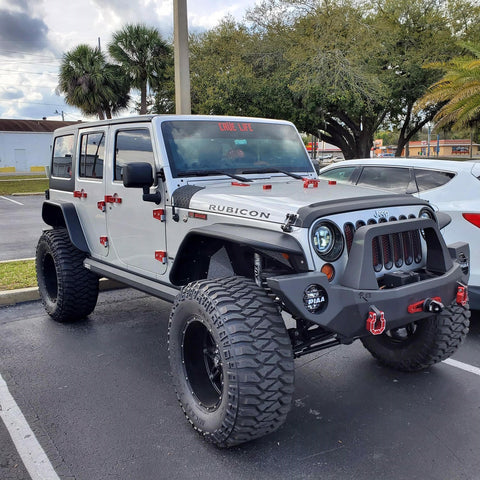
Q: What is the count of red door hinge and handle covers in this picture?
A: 6